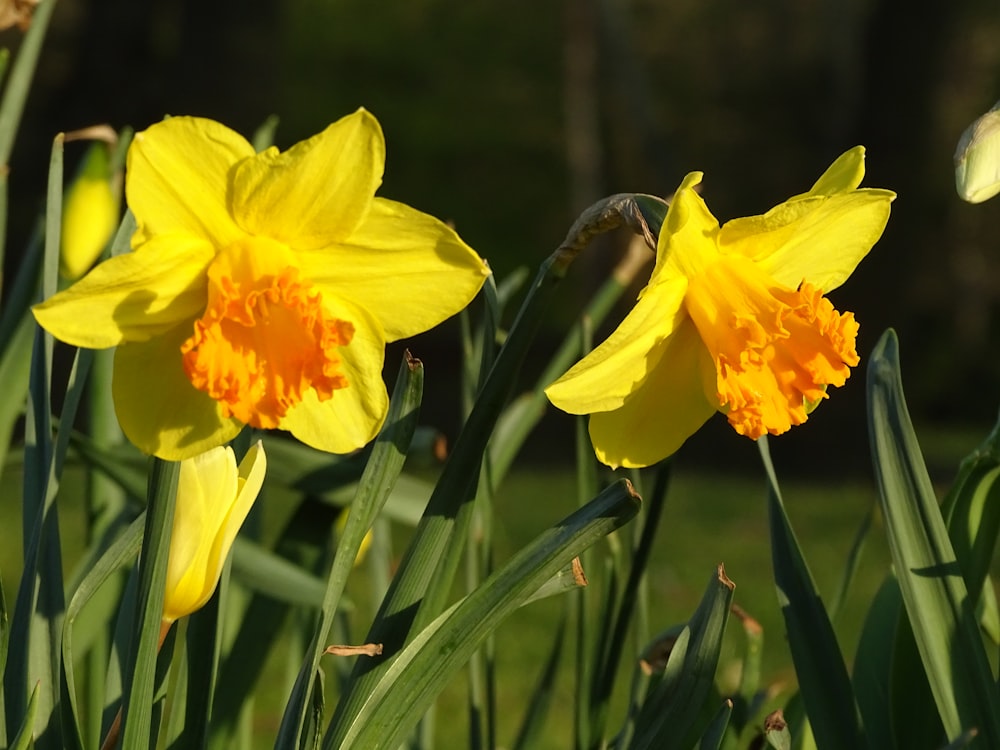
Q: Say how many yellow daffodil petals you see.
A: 12